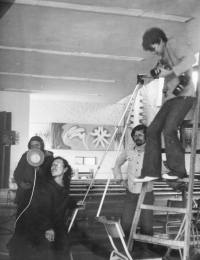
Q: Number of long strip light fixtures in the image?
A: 4